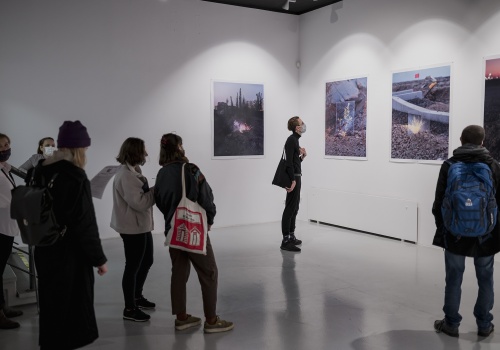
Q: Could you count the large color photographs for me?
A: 4